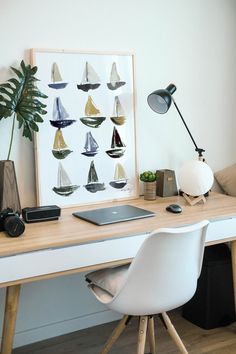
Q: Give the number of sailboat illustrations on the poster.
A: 12